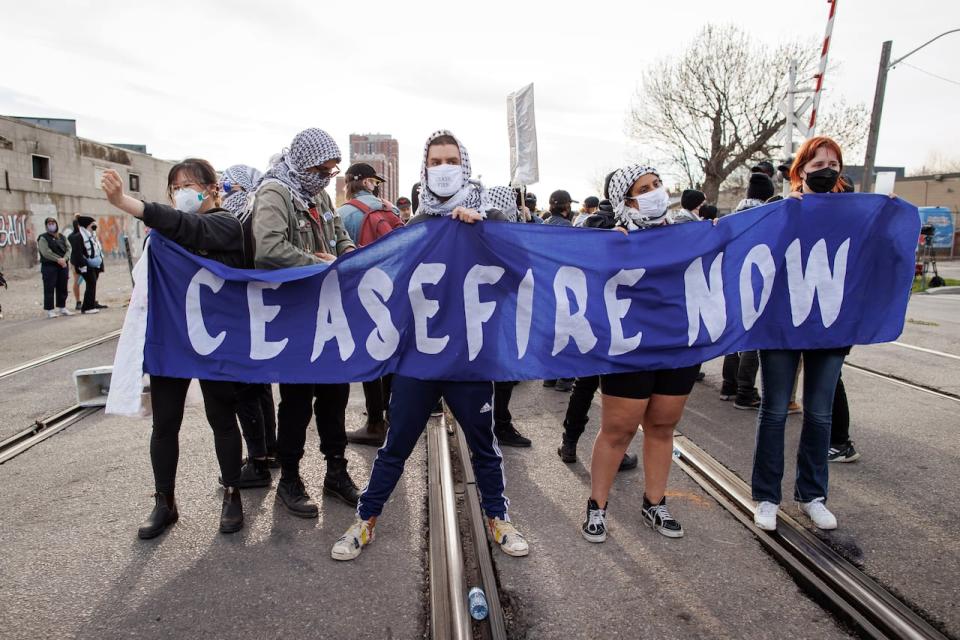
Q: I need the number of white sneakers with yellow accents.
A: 2